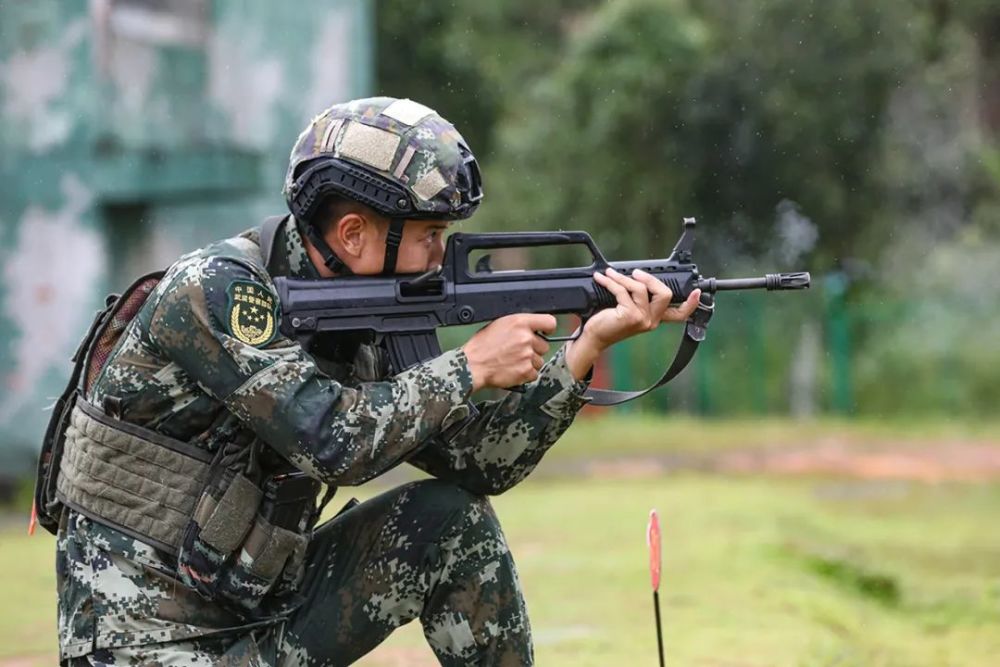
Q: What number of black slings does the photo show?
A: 1